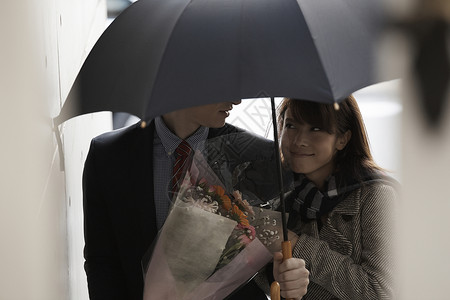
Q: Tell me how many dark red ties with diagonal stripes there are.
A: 1